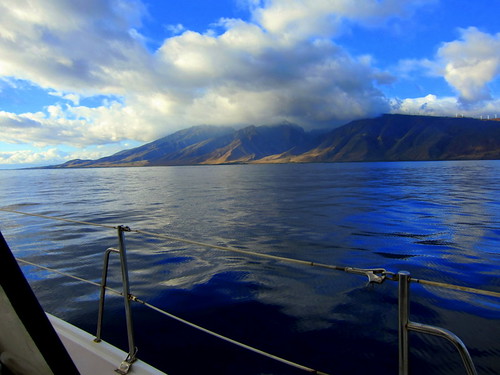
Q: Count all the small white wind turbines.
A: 5